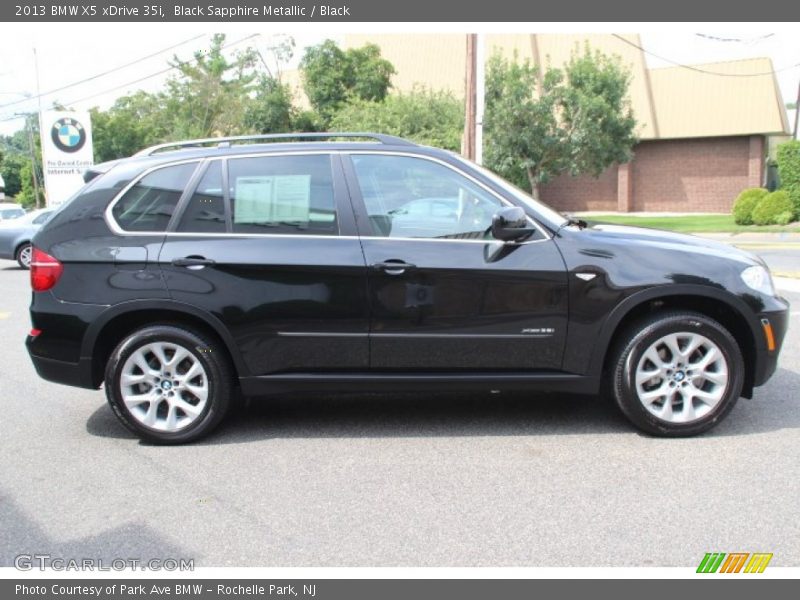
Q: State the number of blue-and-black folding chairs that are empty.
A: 0